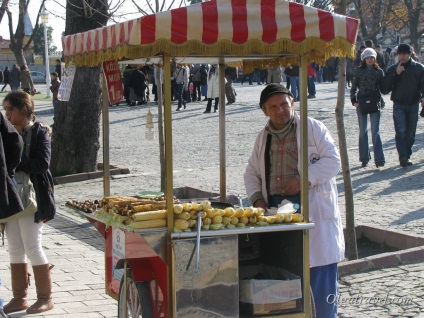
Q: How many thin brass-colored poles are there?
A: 4